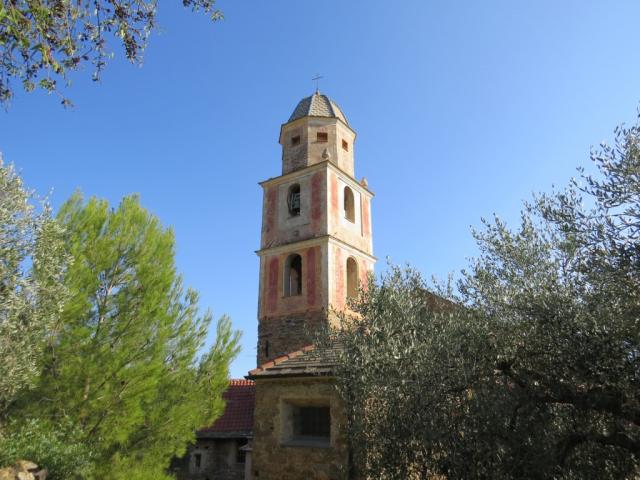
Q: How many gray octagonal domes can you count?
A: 1